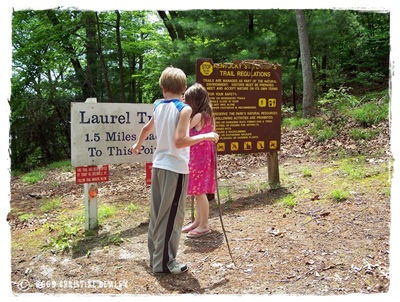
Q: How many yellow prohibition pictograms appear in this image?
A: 5